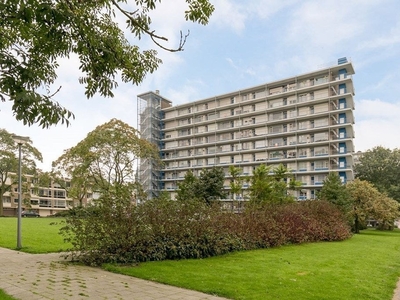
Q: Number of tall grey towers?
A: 1